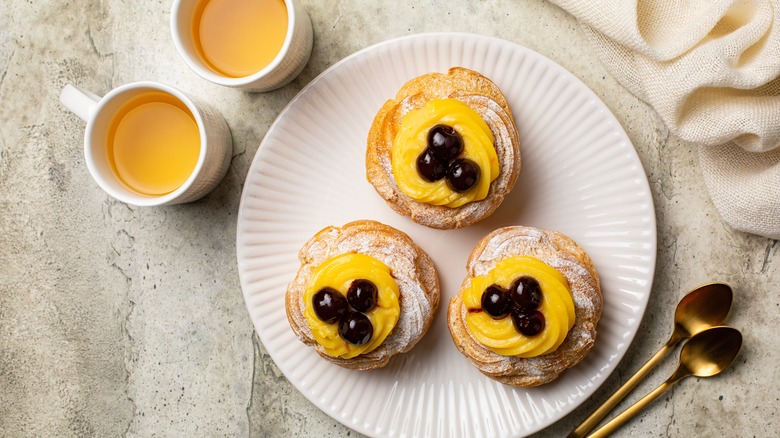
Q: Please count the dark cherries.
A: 9